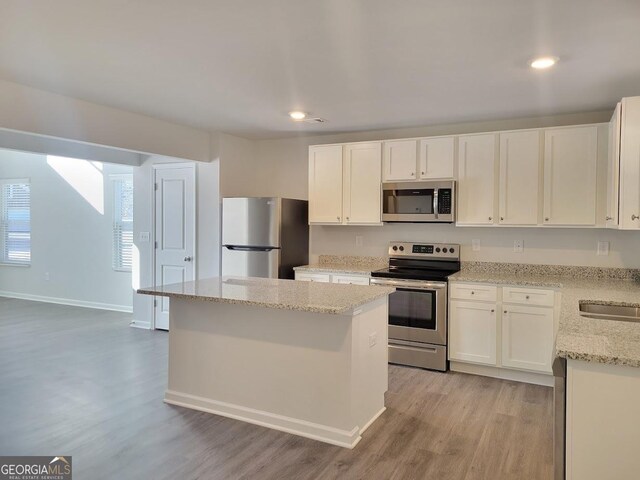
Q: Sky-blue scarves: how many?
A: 0